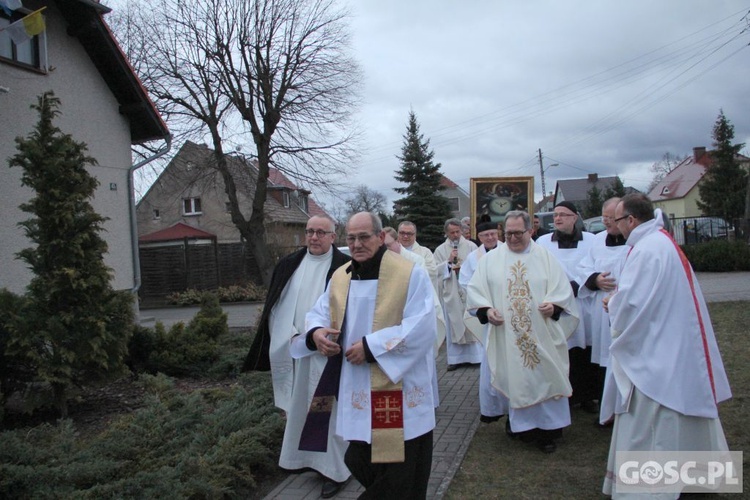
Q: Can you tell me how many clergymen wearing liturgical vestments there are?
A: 10